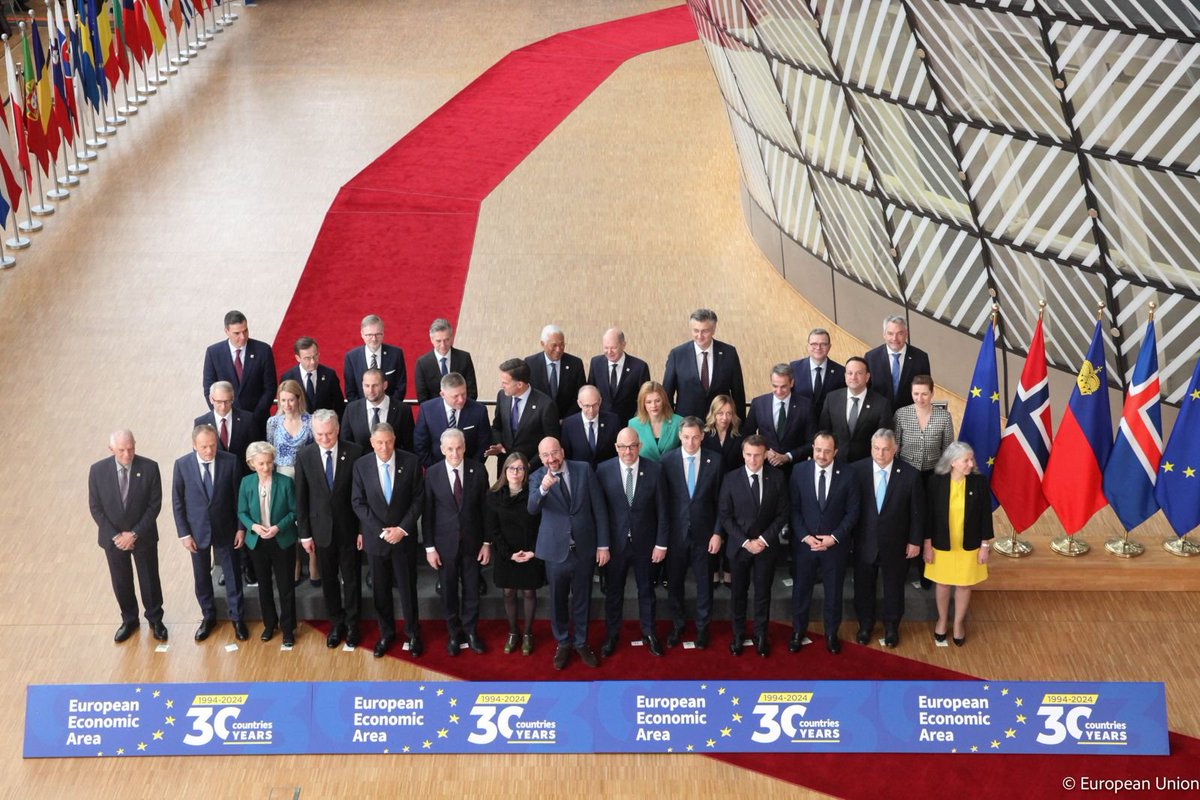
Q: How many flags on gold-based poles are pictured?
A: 5